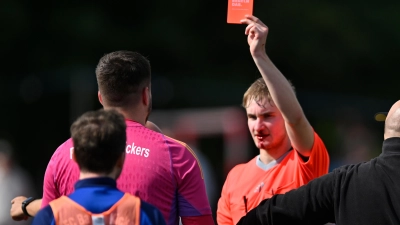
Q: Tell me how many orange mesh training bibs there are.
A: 1